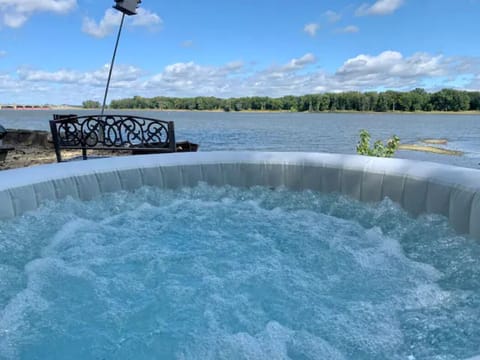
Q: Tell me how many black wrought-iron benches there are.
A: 1